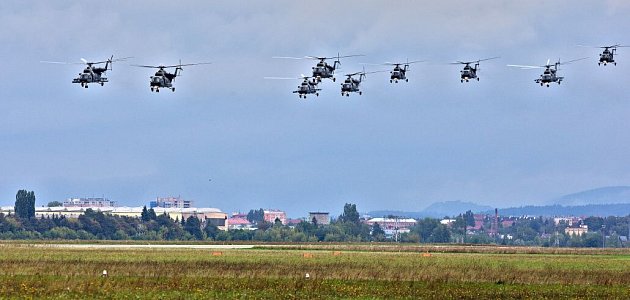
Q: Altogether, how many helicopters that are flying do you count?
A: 9